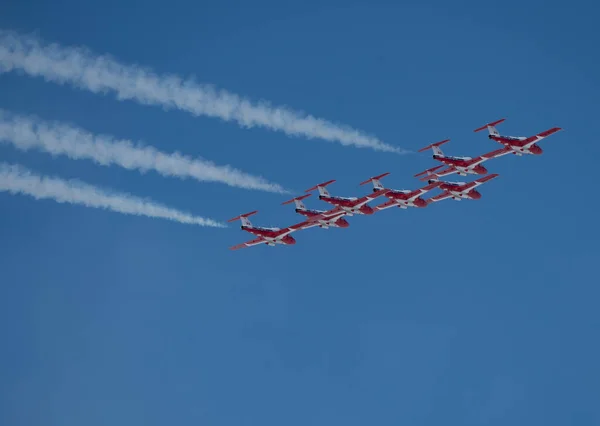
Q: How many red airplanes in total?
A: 7